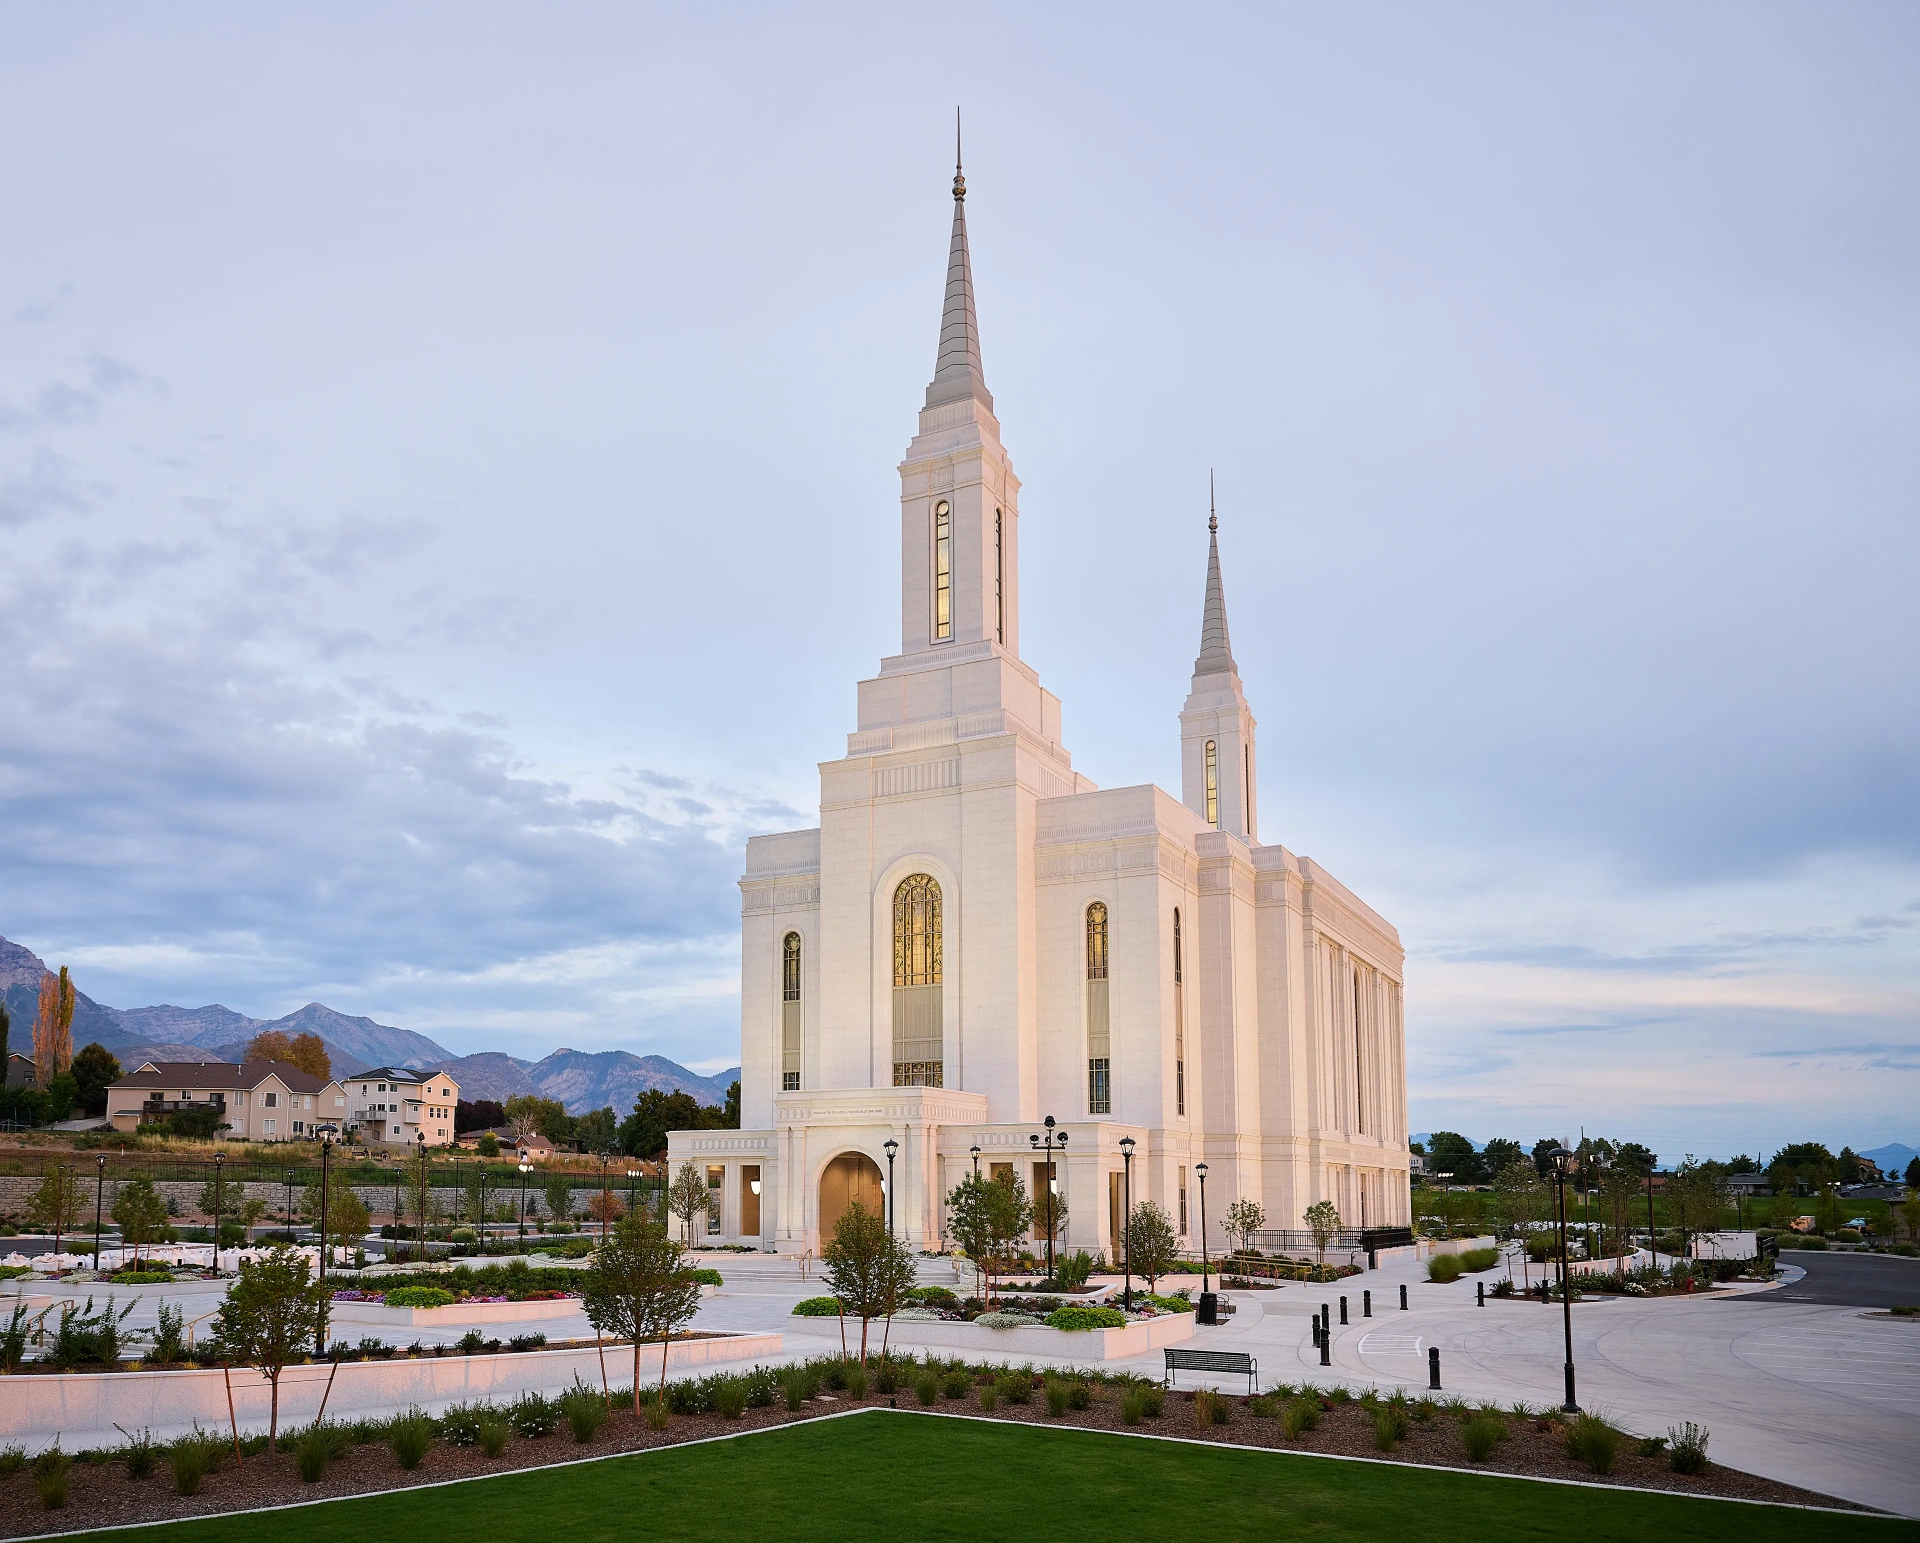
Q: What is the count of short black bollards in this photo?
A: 9